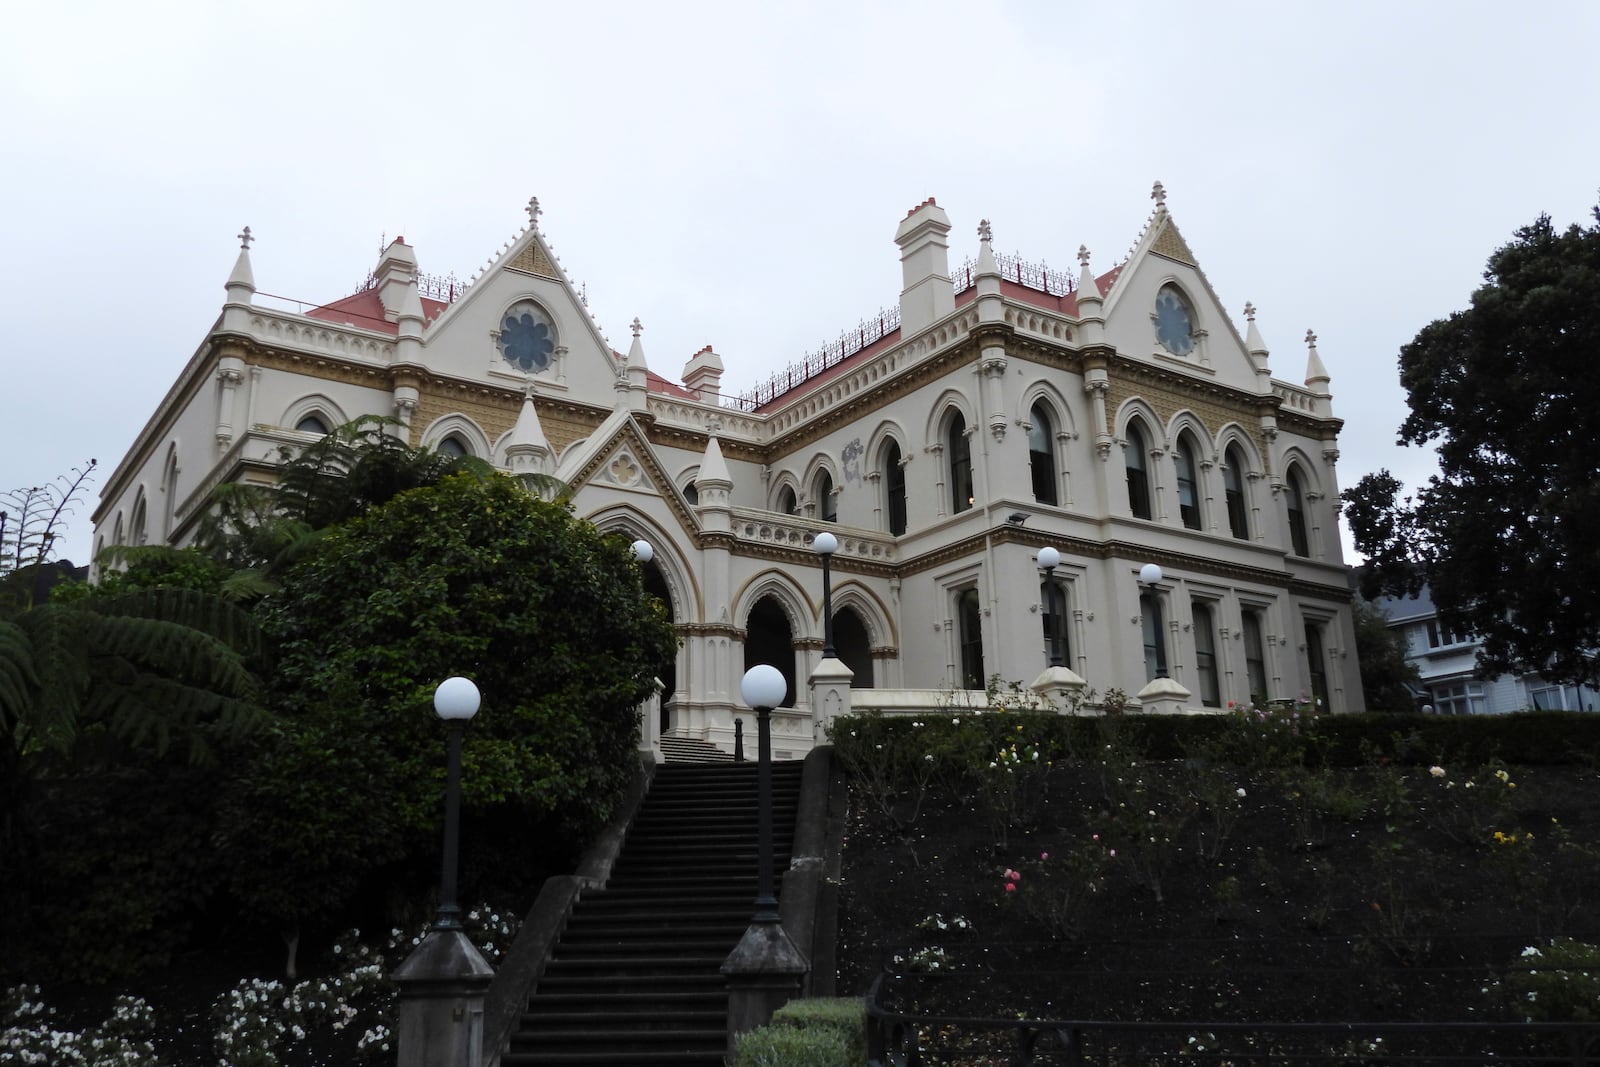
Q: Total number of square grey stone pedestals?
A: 2